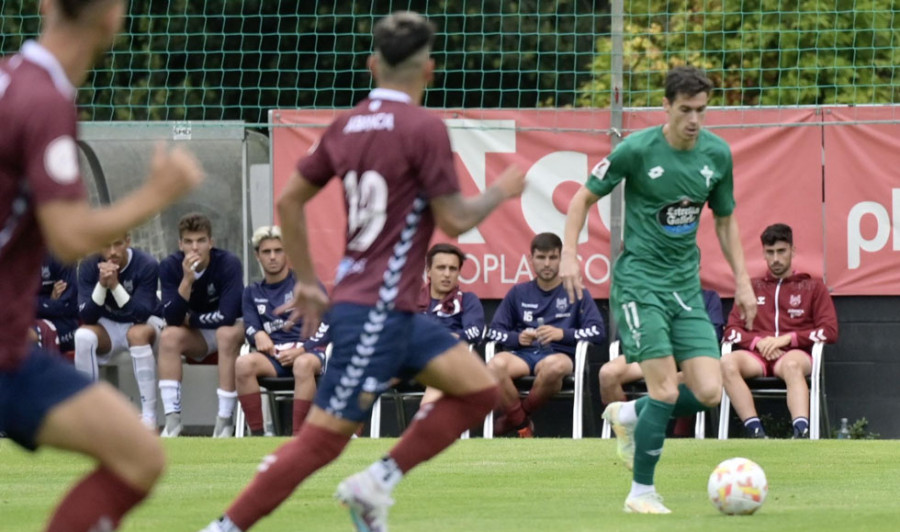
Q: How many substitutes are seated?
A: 8